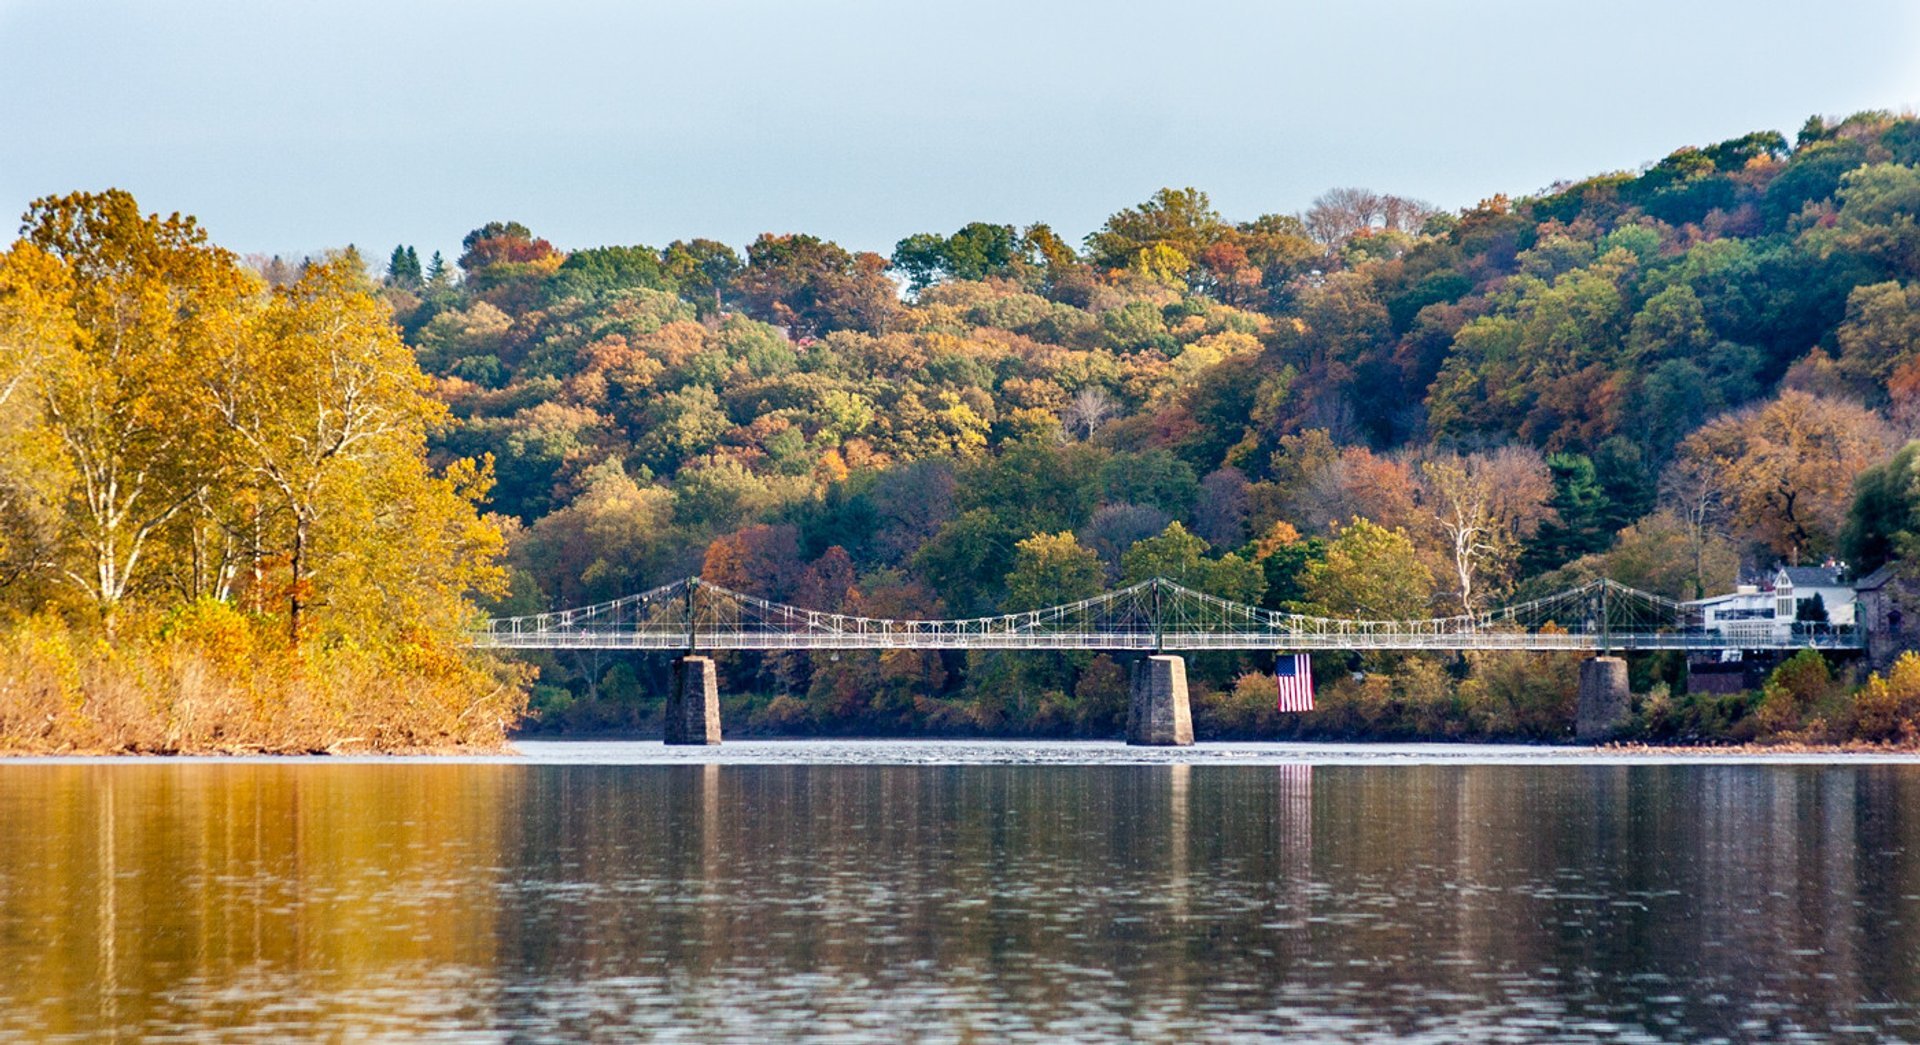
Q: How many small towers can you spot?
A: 3